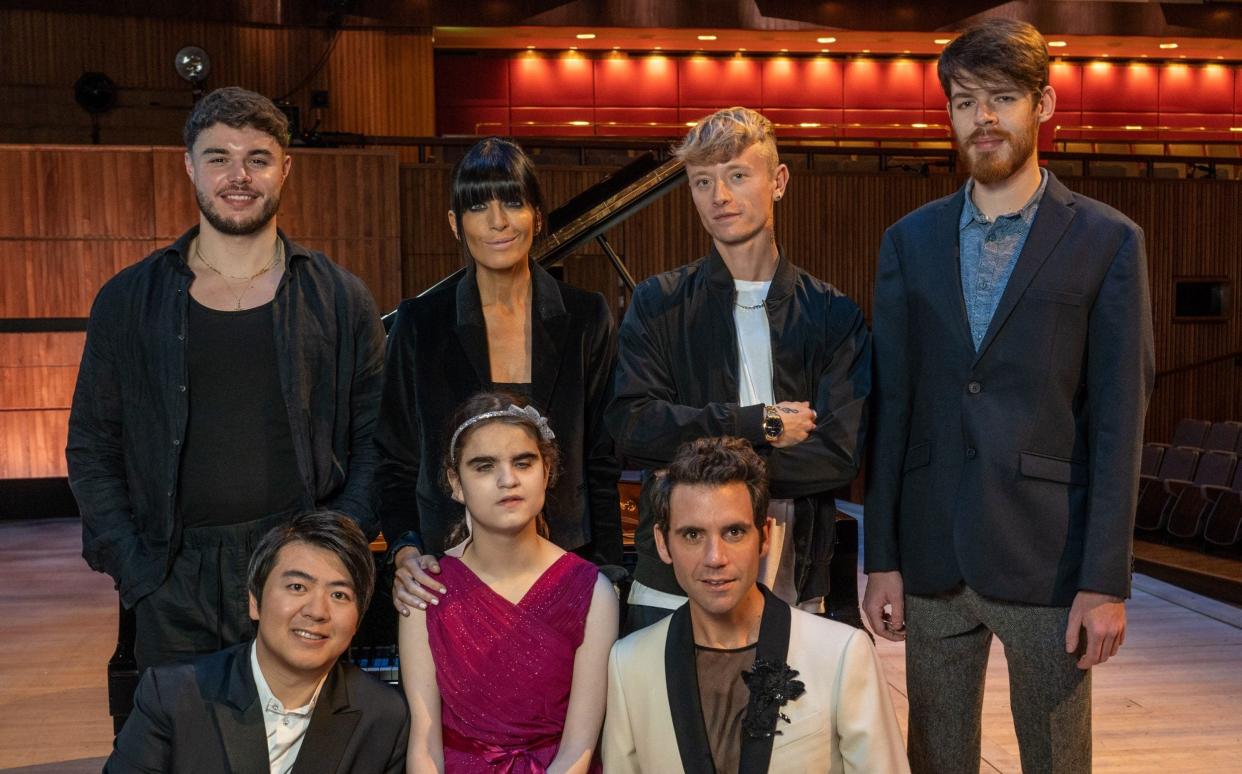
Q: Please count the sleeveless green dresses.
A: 0